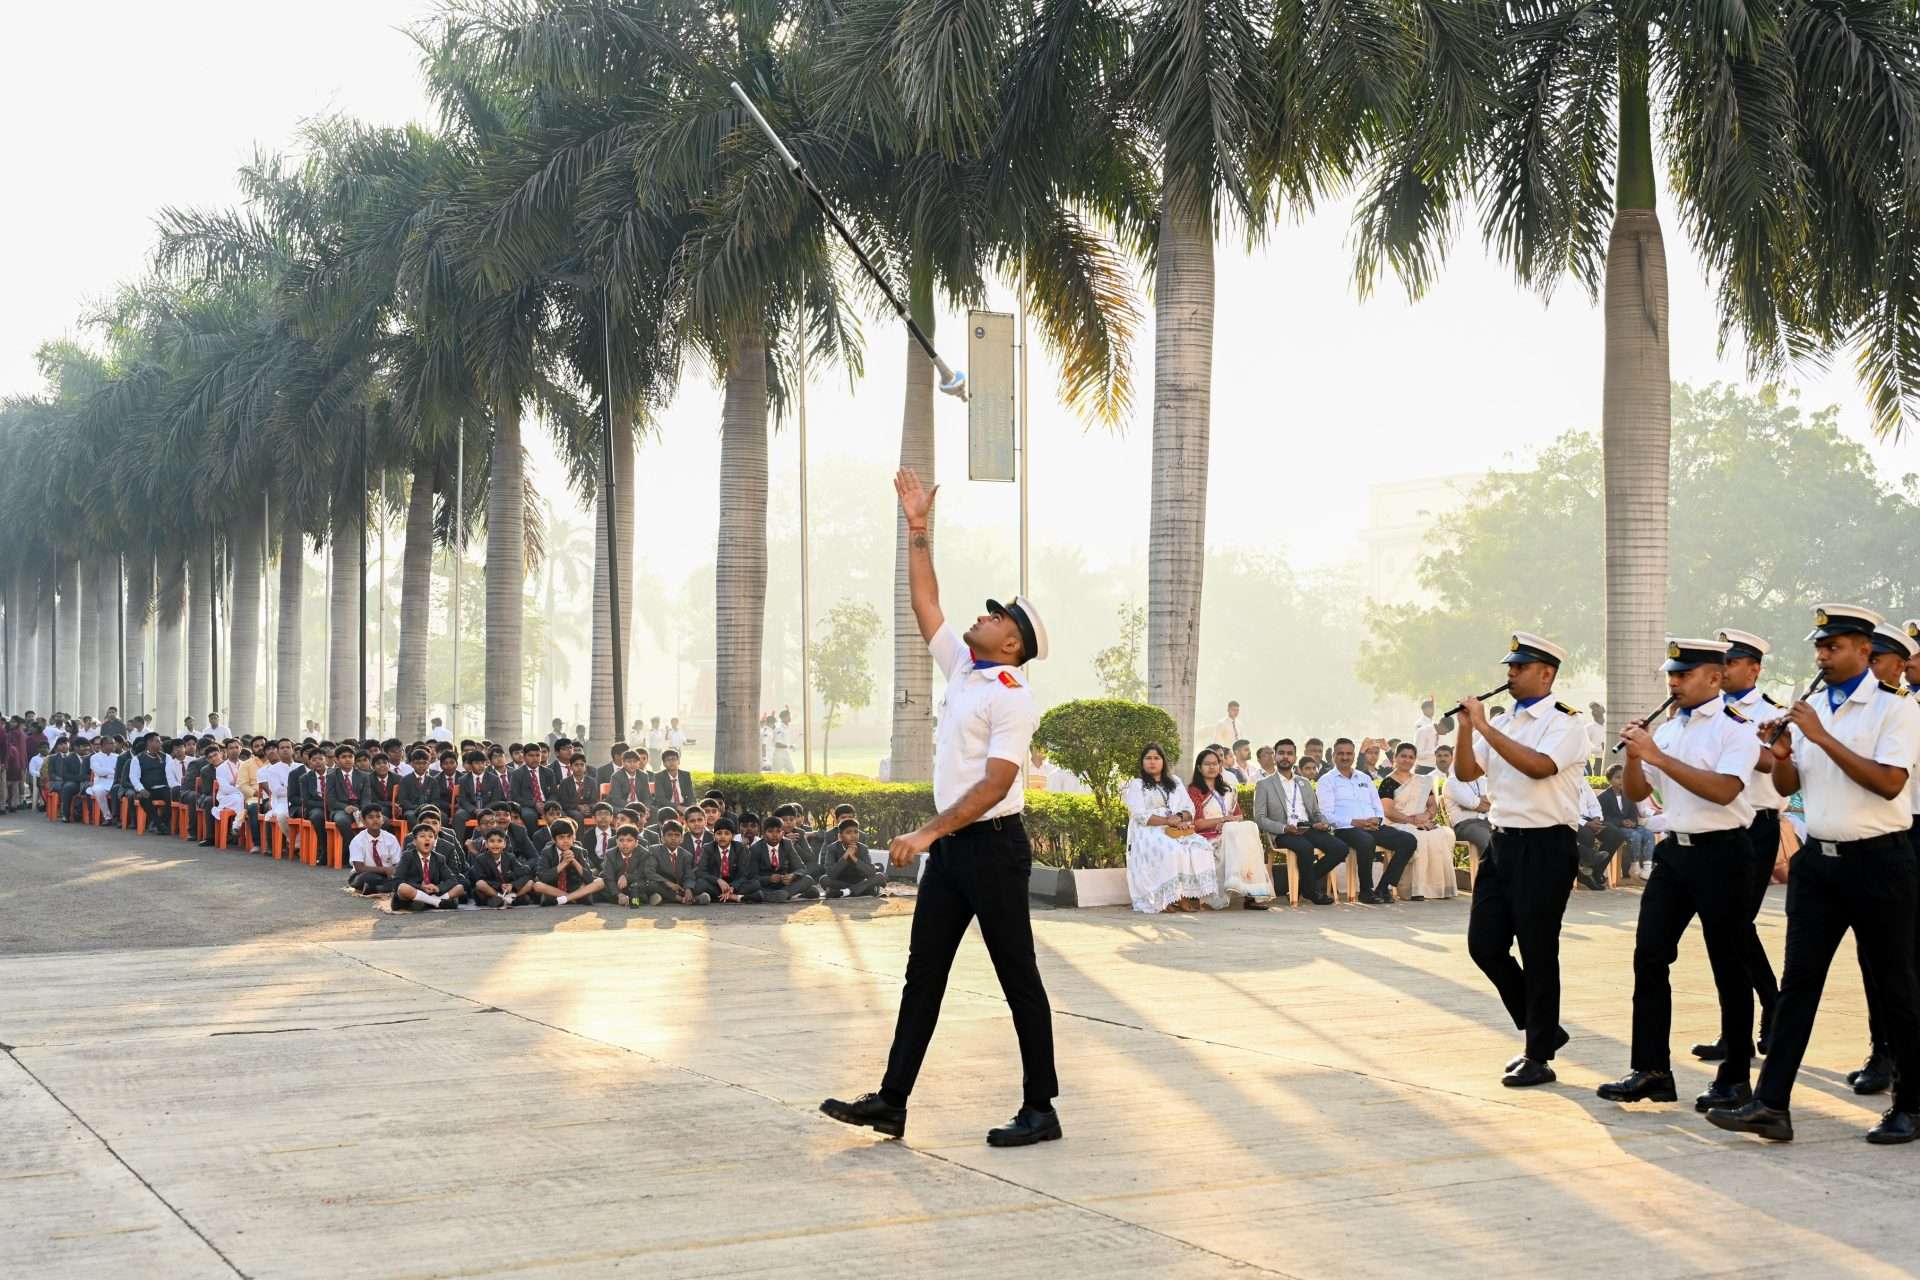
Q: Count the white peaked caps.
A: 7